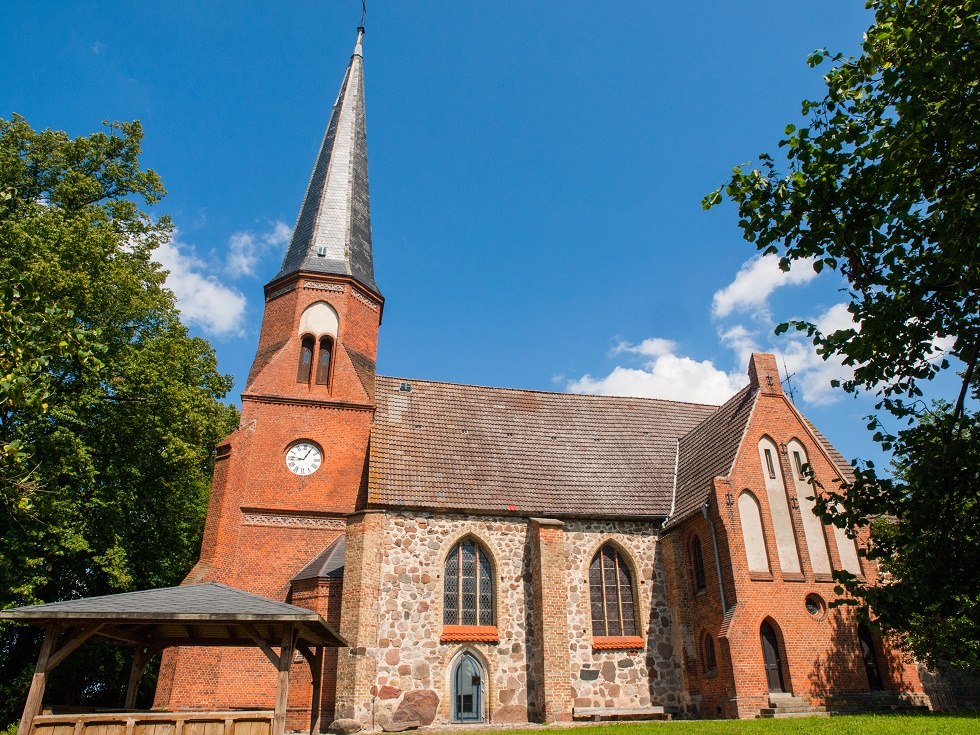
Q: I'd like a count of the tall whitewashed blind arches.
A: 4